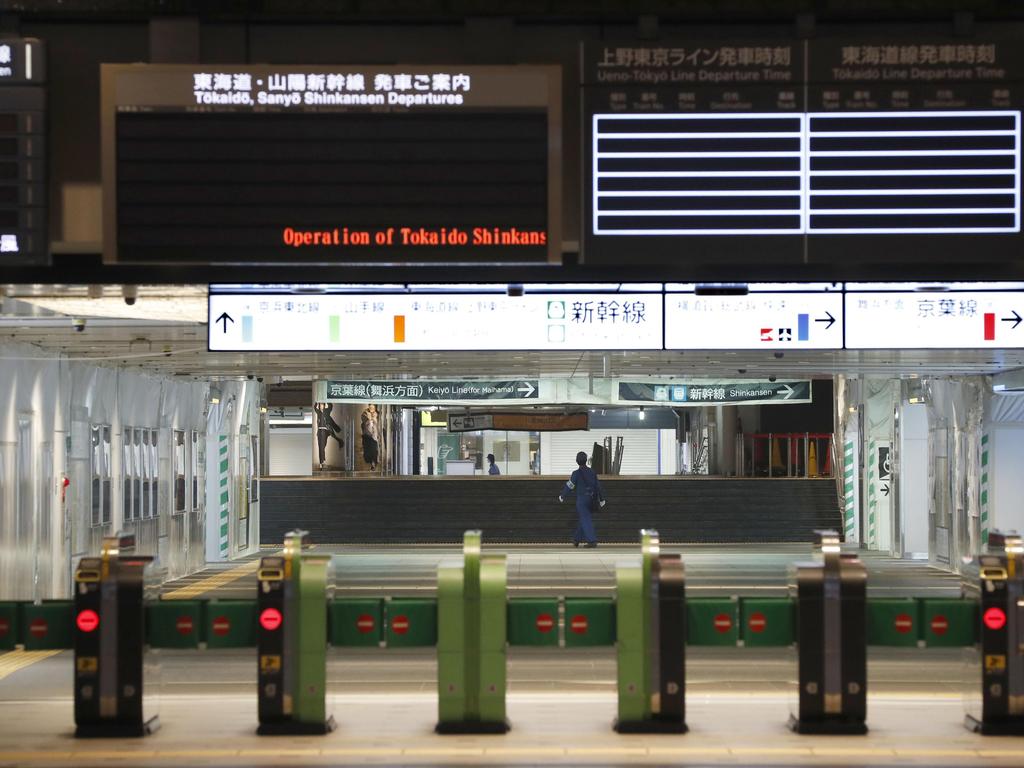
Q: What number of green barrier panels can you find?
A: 12